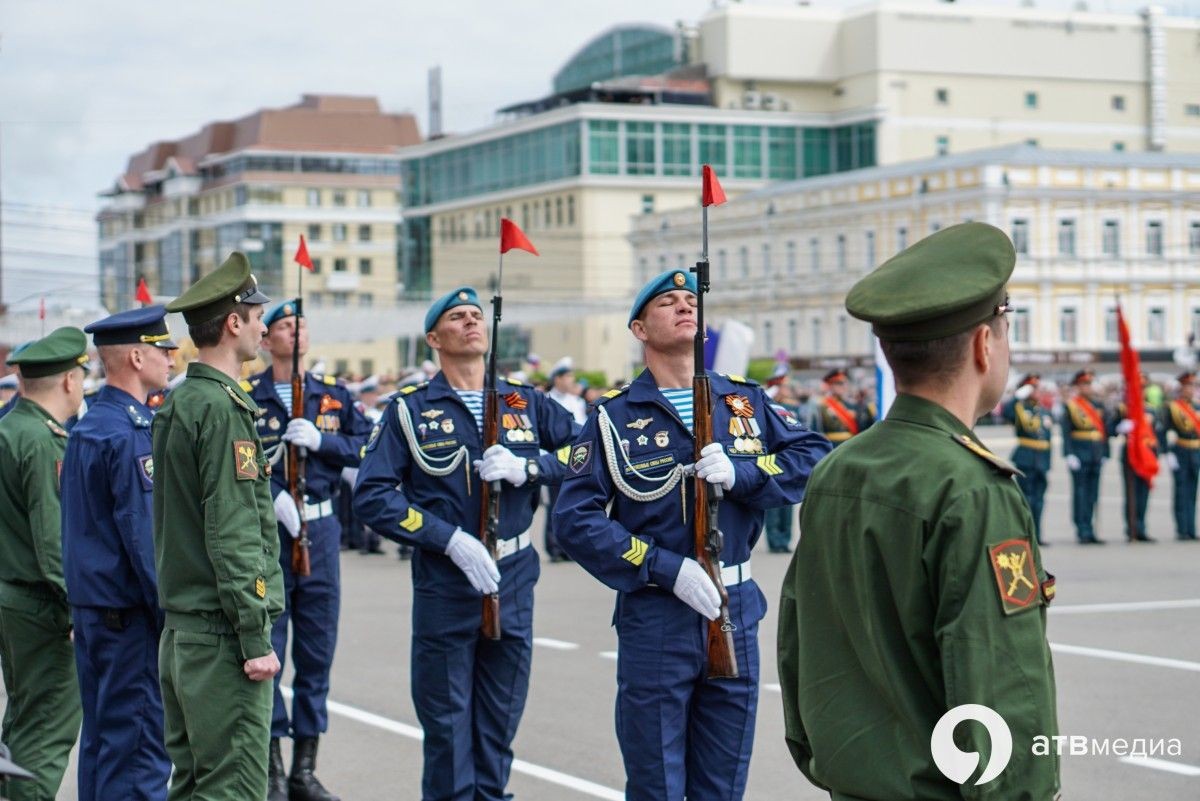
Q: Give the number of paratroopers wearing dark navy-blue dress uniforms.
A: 3